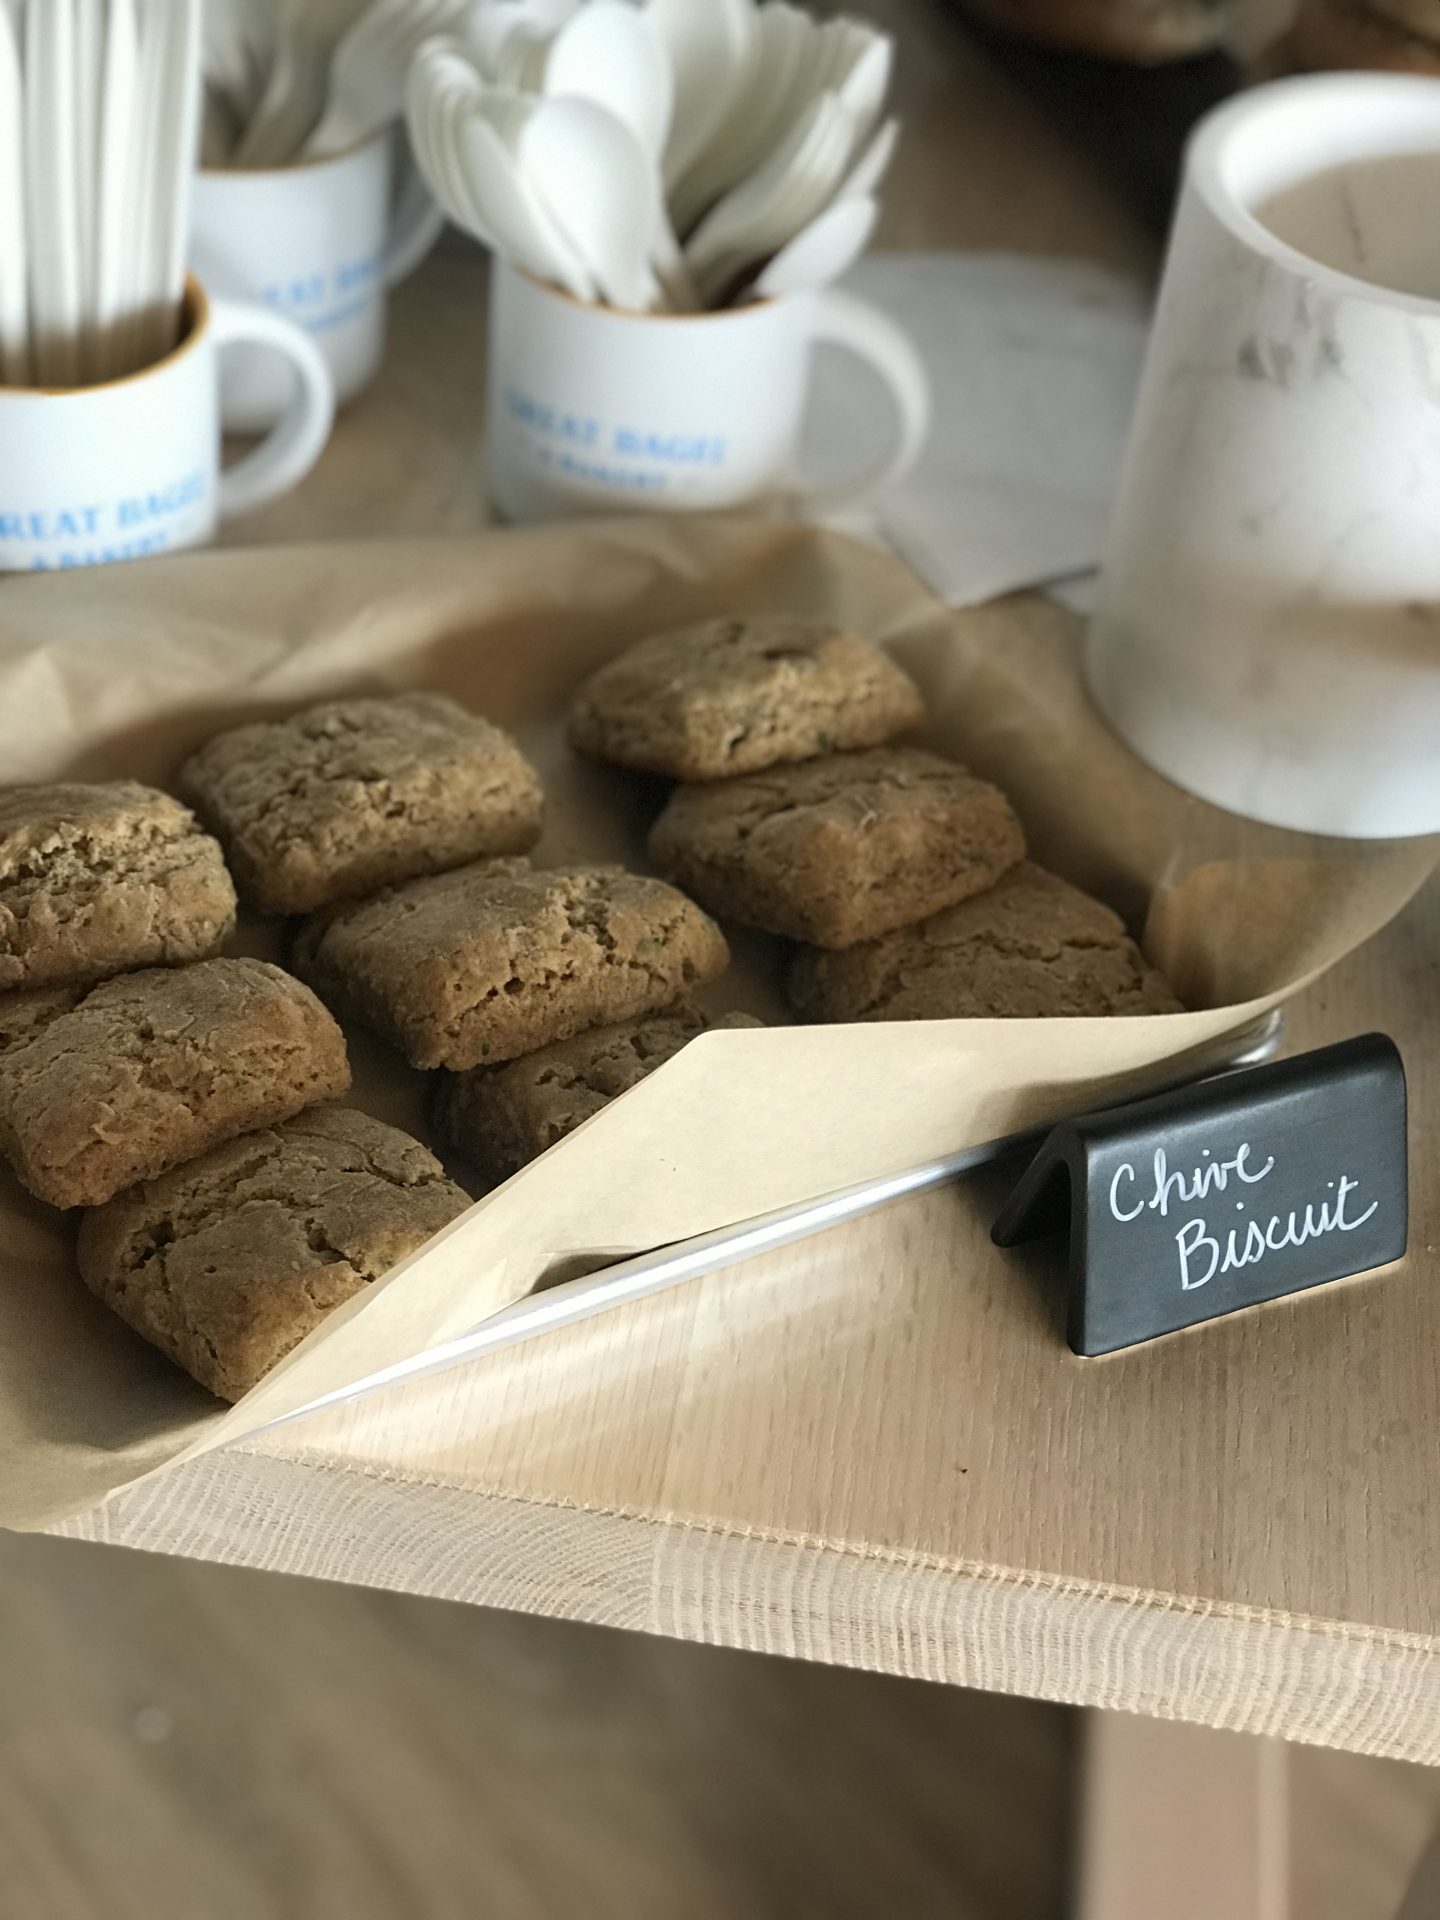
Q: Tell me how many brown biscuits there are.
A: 10